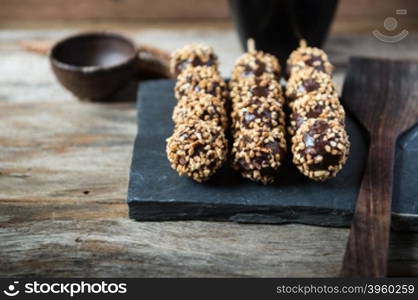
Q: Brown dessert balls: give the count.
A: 12